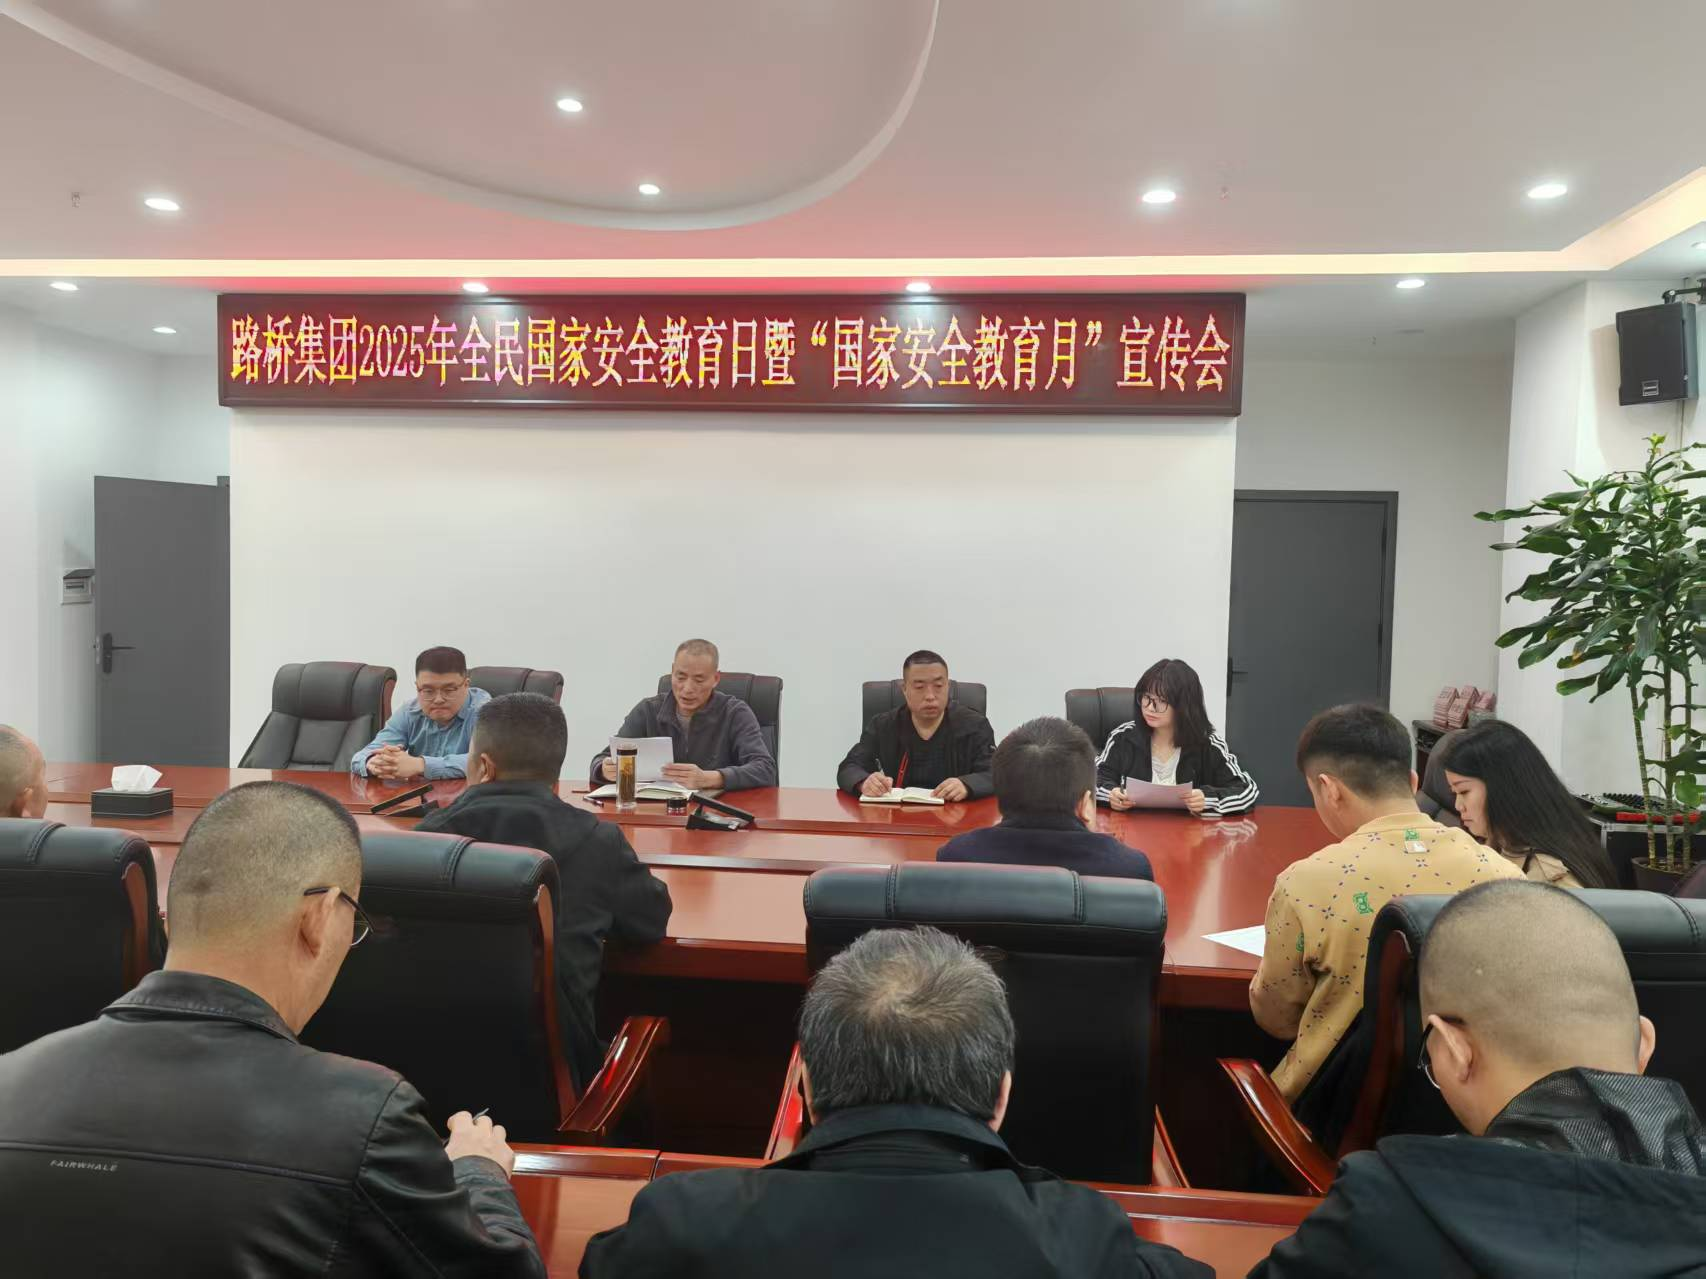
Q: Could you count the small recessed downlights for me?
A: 11